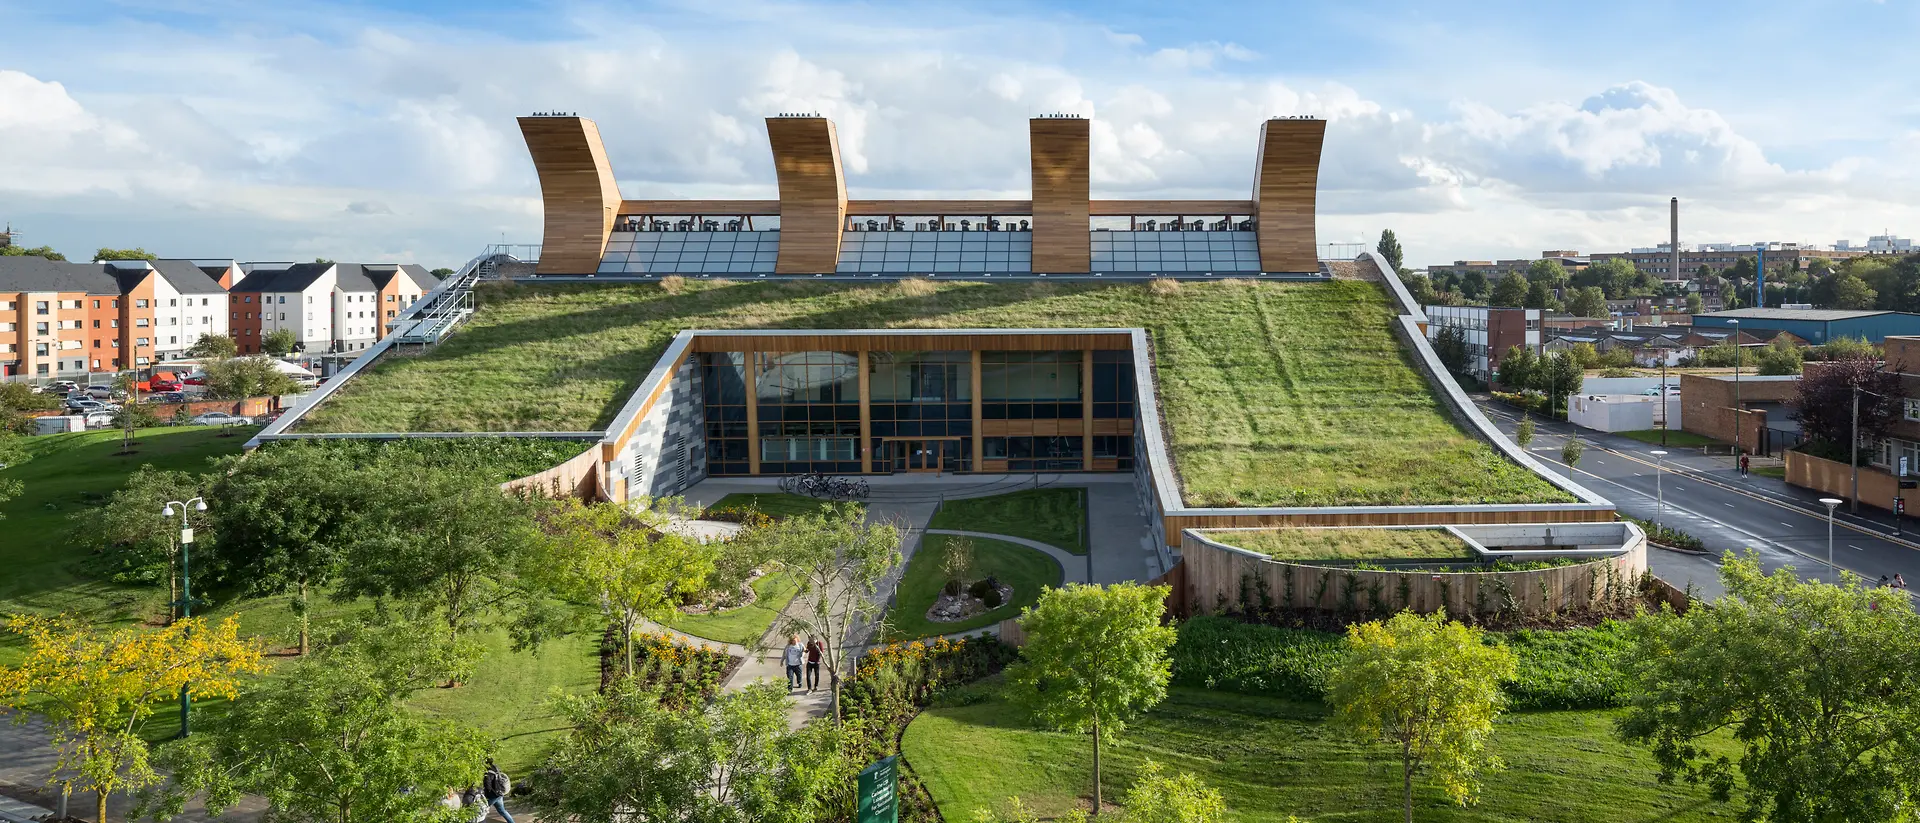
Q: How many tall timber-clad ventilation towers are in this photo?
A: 4